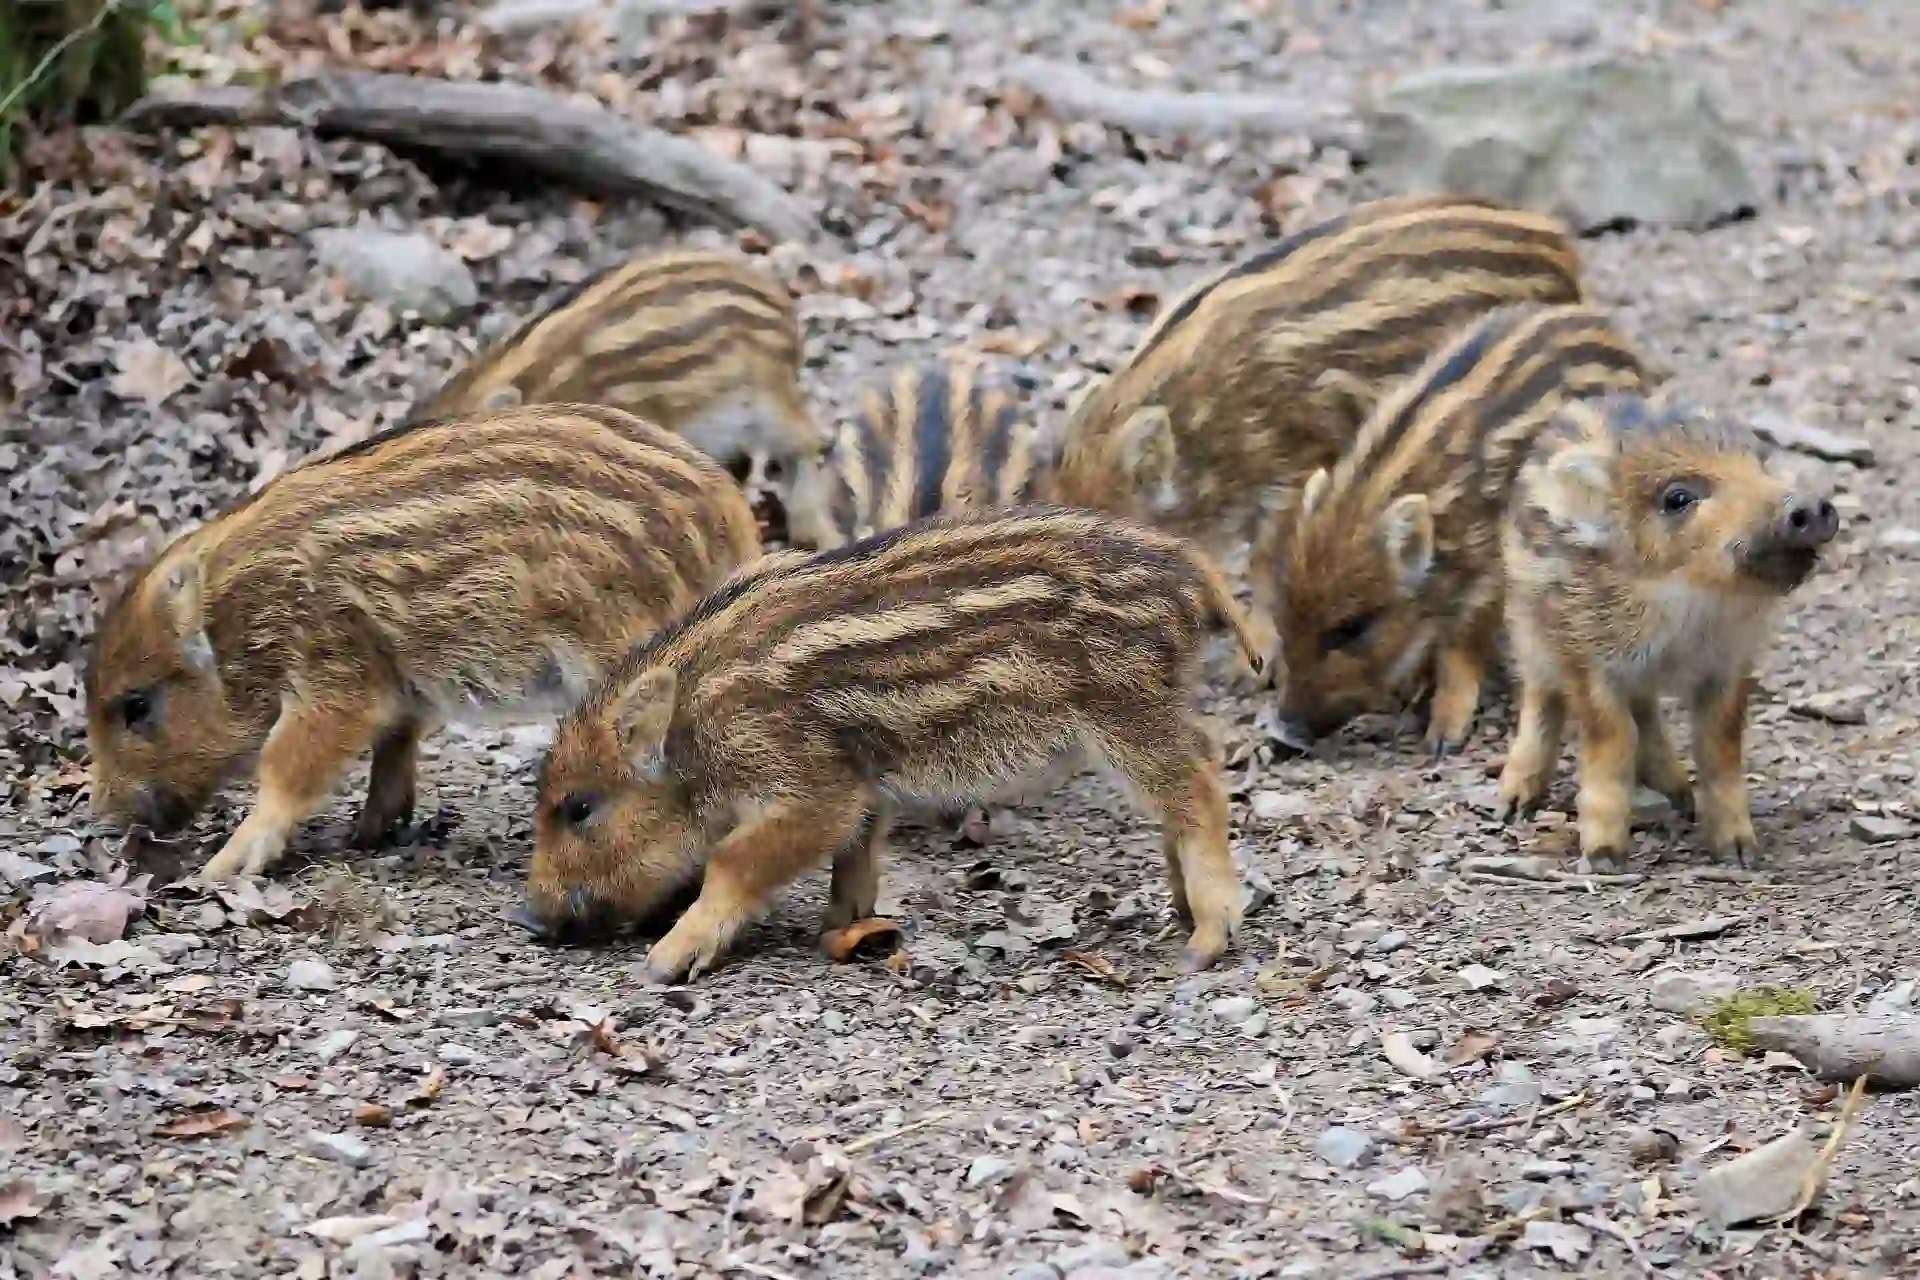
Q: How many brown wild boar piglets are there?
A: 7